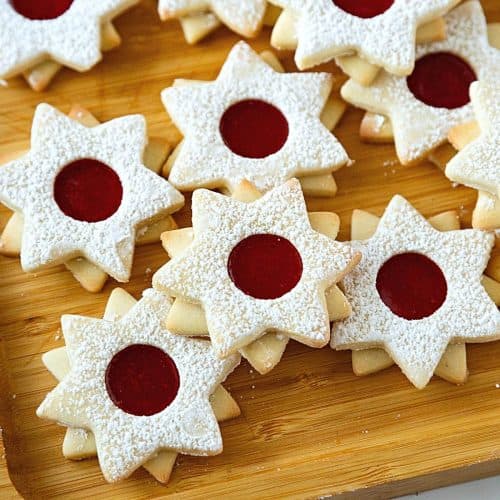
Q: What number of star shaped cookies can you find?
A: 10